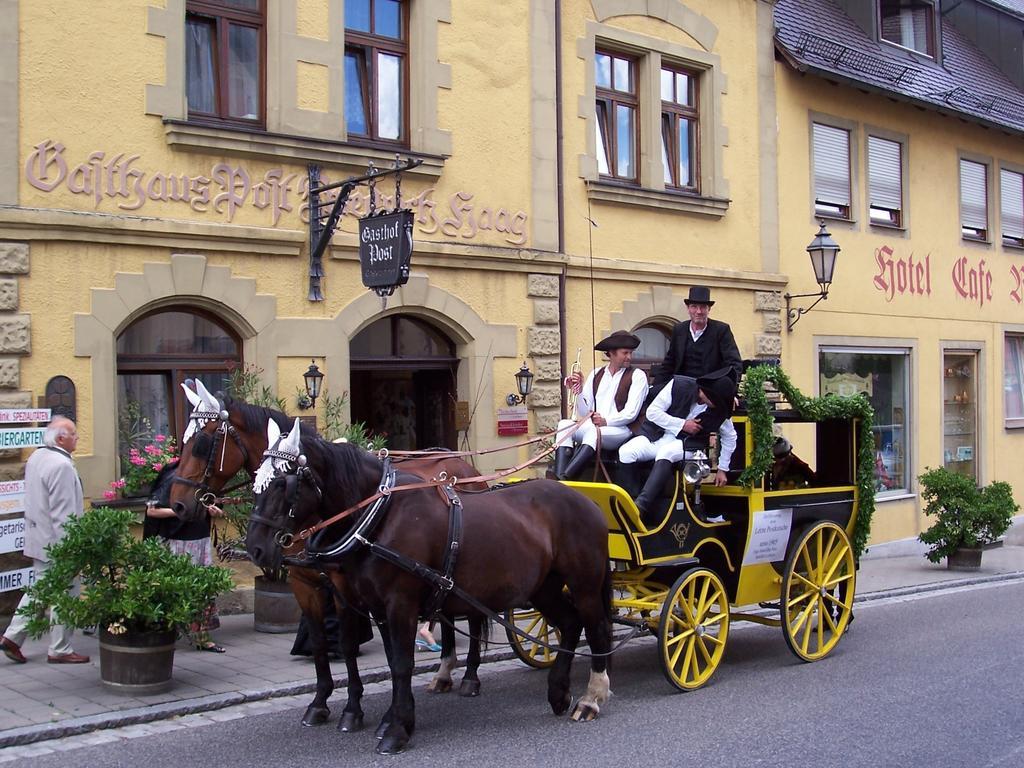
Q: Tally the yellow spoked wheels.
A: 3